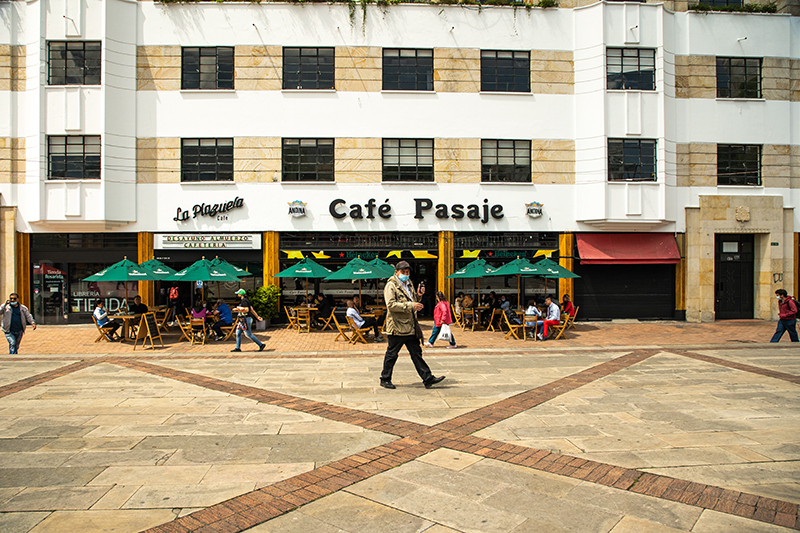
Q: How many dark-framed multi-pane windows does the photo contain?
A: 14